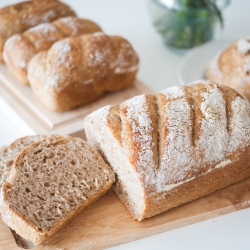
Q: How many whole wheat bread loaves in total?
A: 5